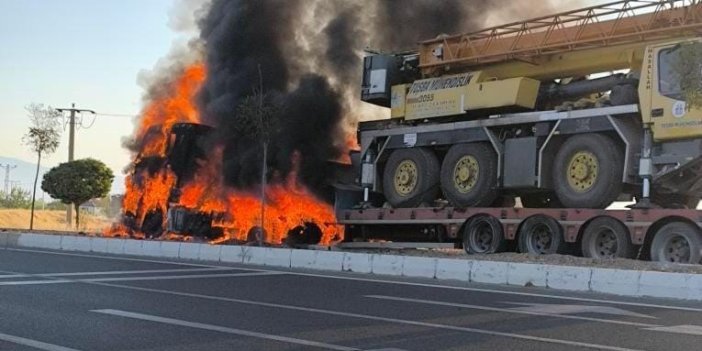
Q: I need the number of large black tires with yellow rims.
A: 3